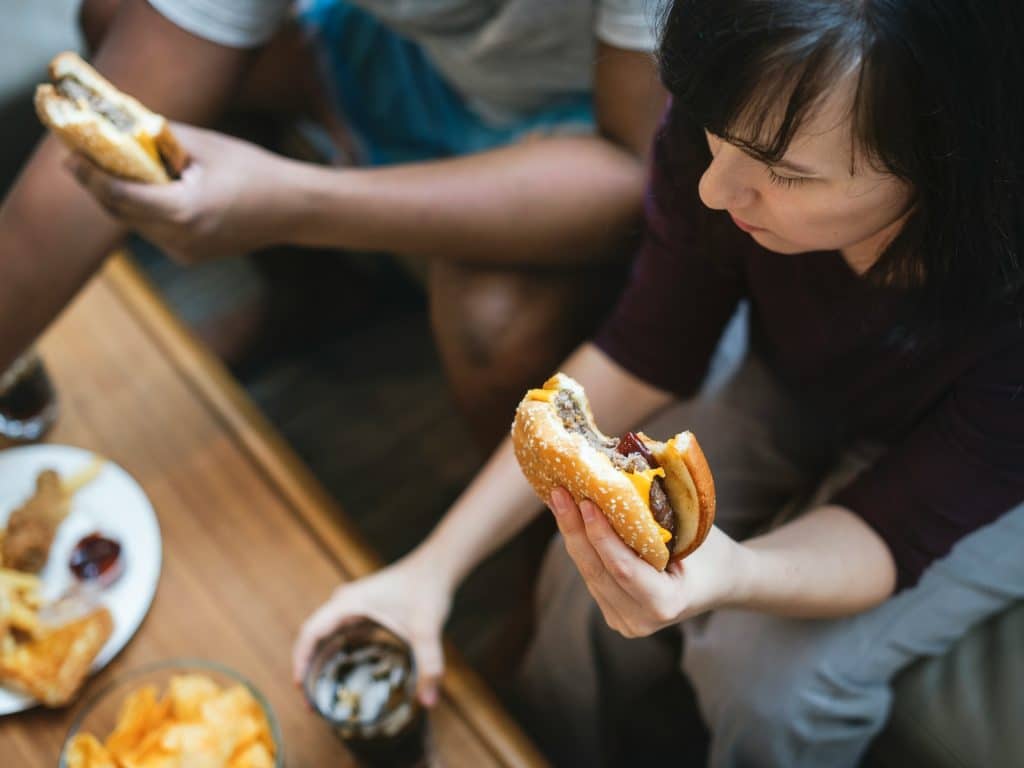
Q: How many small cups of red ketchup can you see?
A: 1